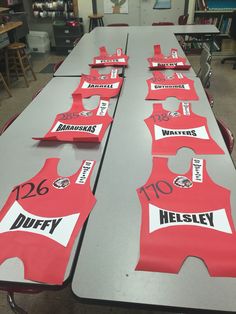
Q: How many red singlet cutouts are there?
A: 8